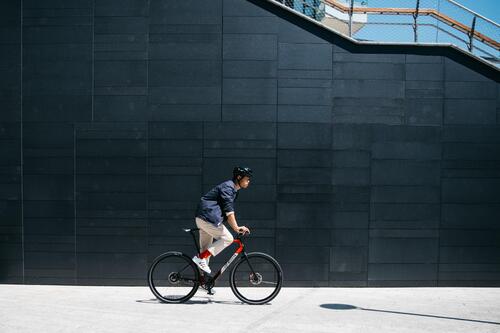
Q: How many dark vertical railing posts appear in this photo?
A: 3